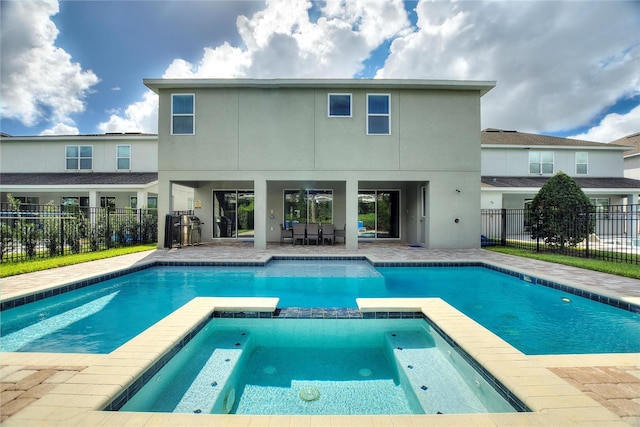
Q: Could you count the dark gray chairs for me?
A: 5